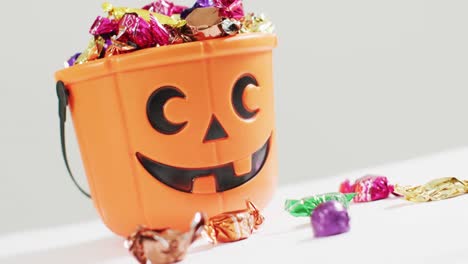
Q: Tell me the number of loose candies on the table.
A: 6